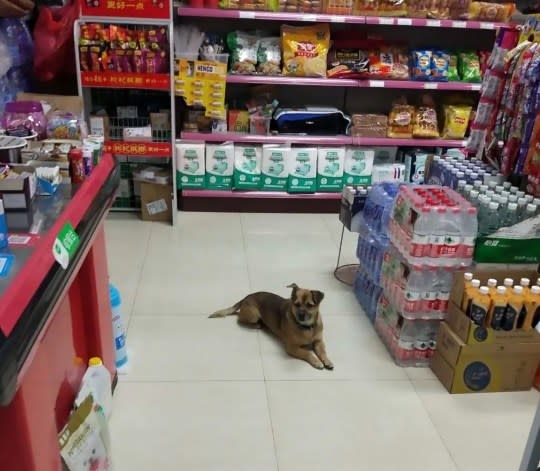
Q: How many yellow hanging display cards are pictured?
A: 1